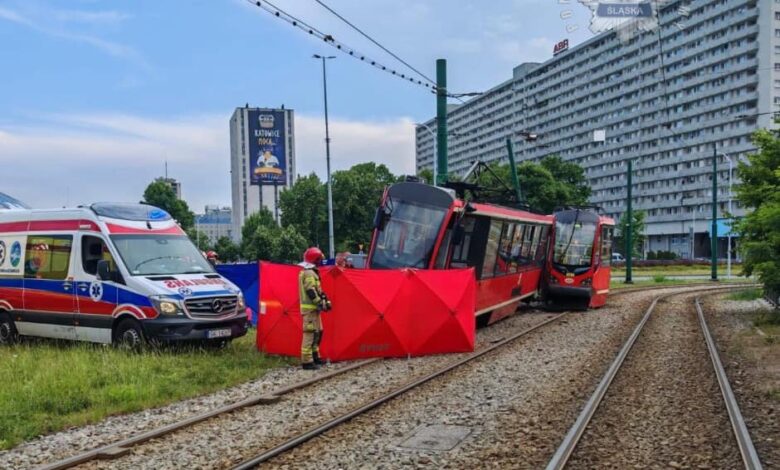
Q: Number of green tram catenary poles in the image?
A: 4